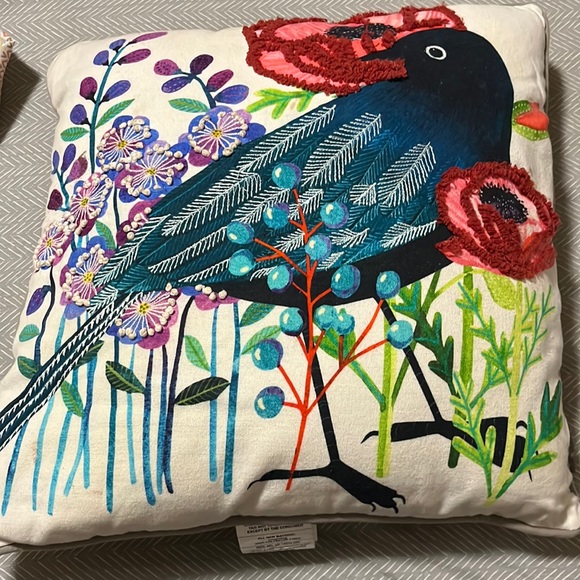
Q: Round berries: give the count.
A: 15